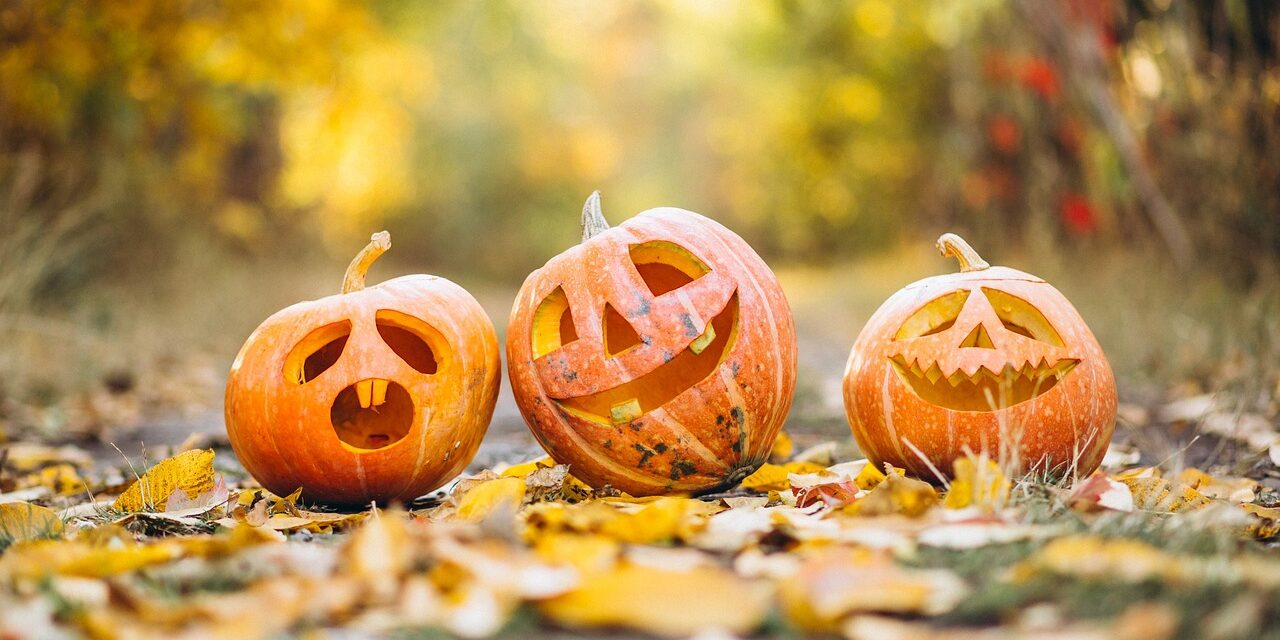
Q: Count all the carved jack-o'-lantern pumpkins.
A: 3